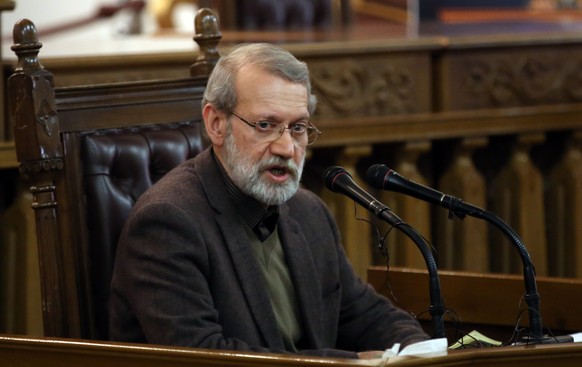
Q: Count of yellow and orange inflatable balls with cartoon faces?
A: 0